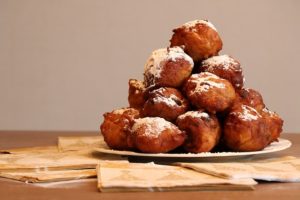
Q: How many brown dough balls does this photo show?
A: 12